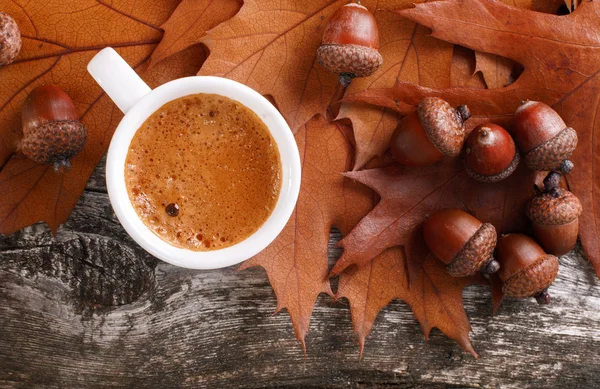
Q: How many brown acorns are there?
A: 9